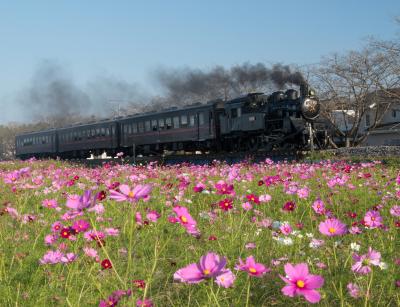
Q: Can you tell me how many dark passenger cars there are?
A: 3